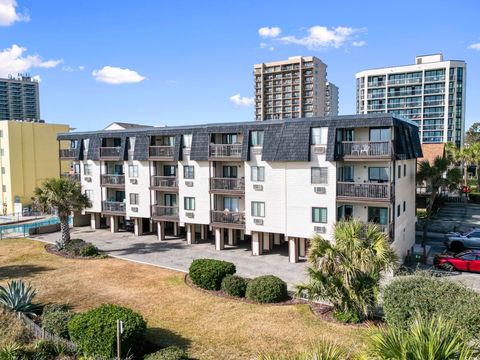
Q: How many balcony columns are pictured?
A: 5